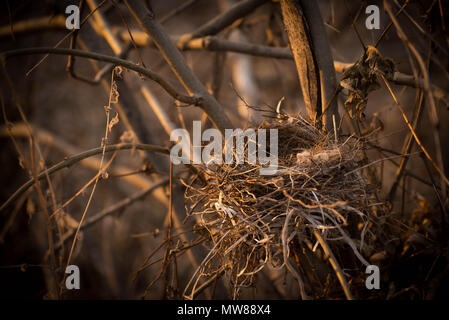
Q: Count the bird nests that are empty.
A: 1